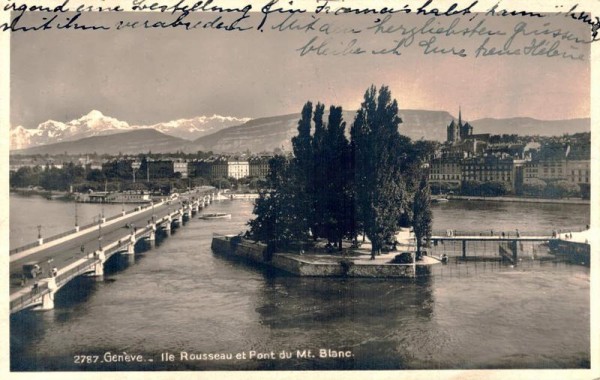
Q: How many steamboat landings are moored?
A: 1